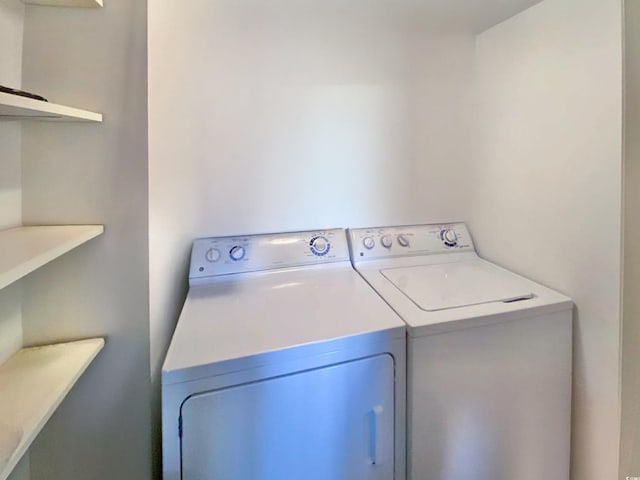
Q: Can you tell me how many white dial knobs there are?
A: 7